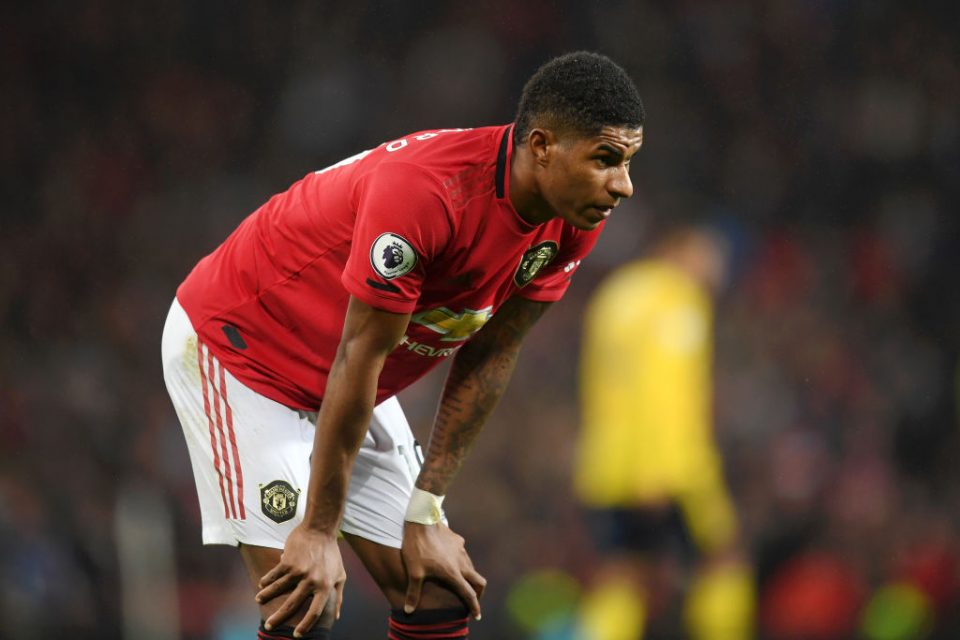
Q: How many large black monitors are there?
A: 0